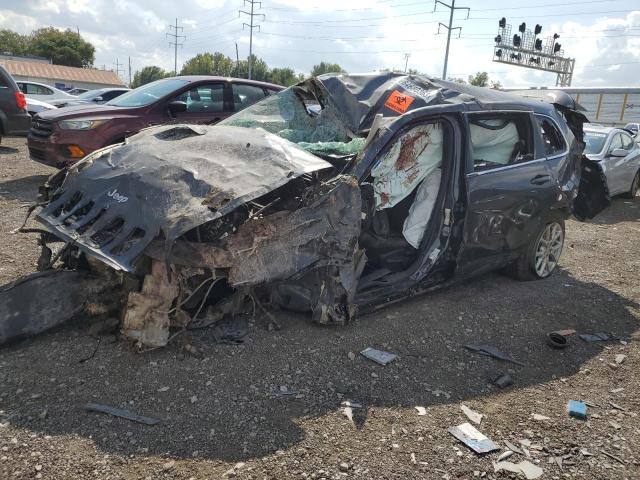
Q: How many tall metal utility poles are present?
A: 3